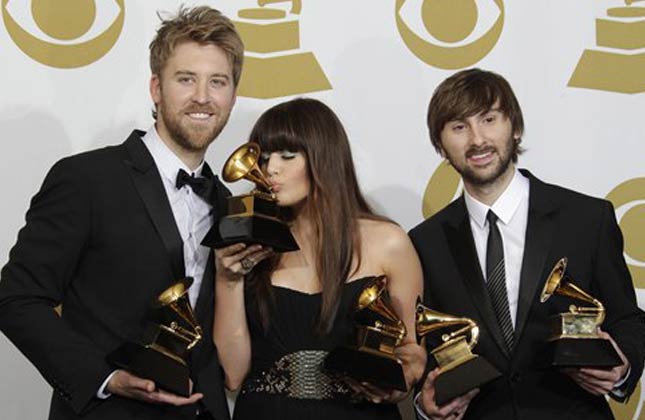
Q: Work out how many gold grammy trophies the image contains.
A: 5